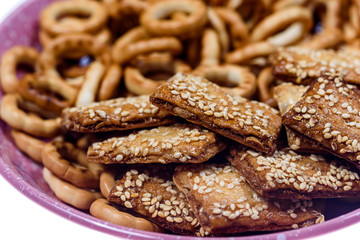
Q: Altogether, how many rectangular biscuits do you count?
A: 9